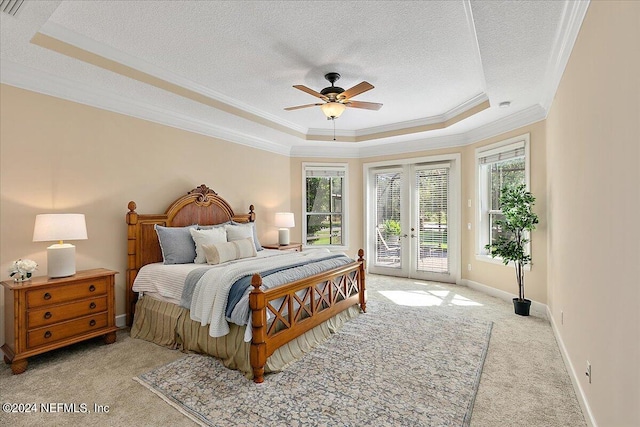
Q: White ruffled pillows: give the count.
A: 2